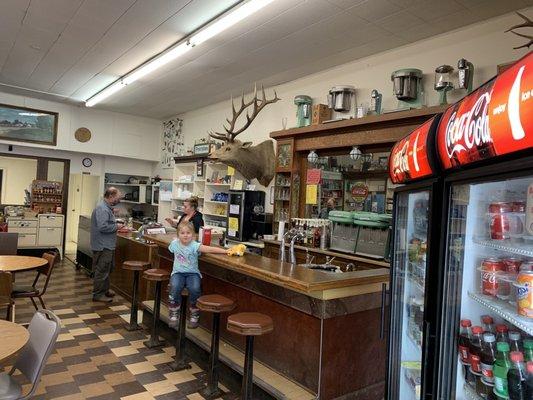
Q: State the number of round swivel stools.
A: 5